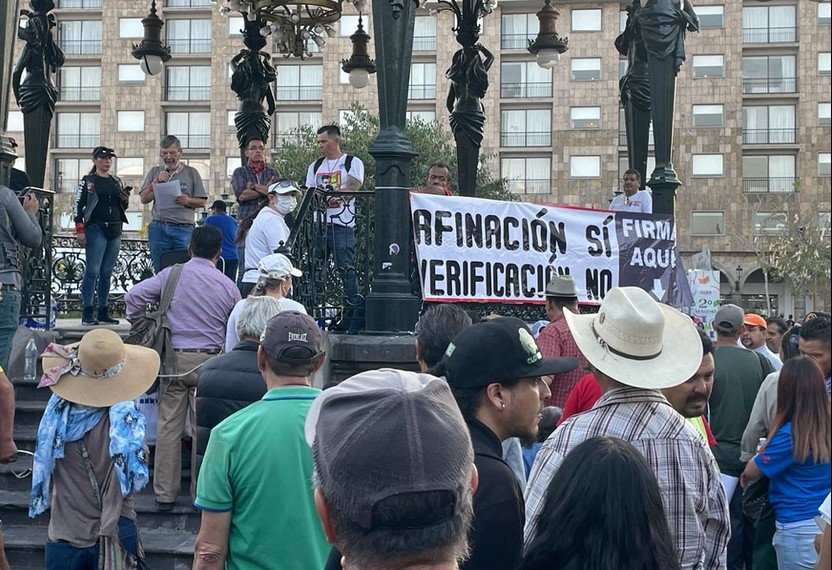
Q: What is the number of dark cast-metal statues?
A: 5